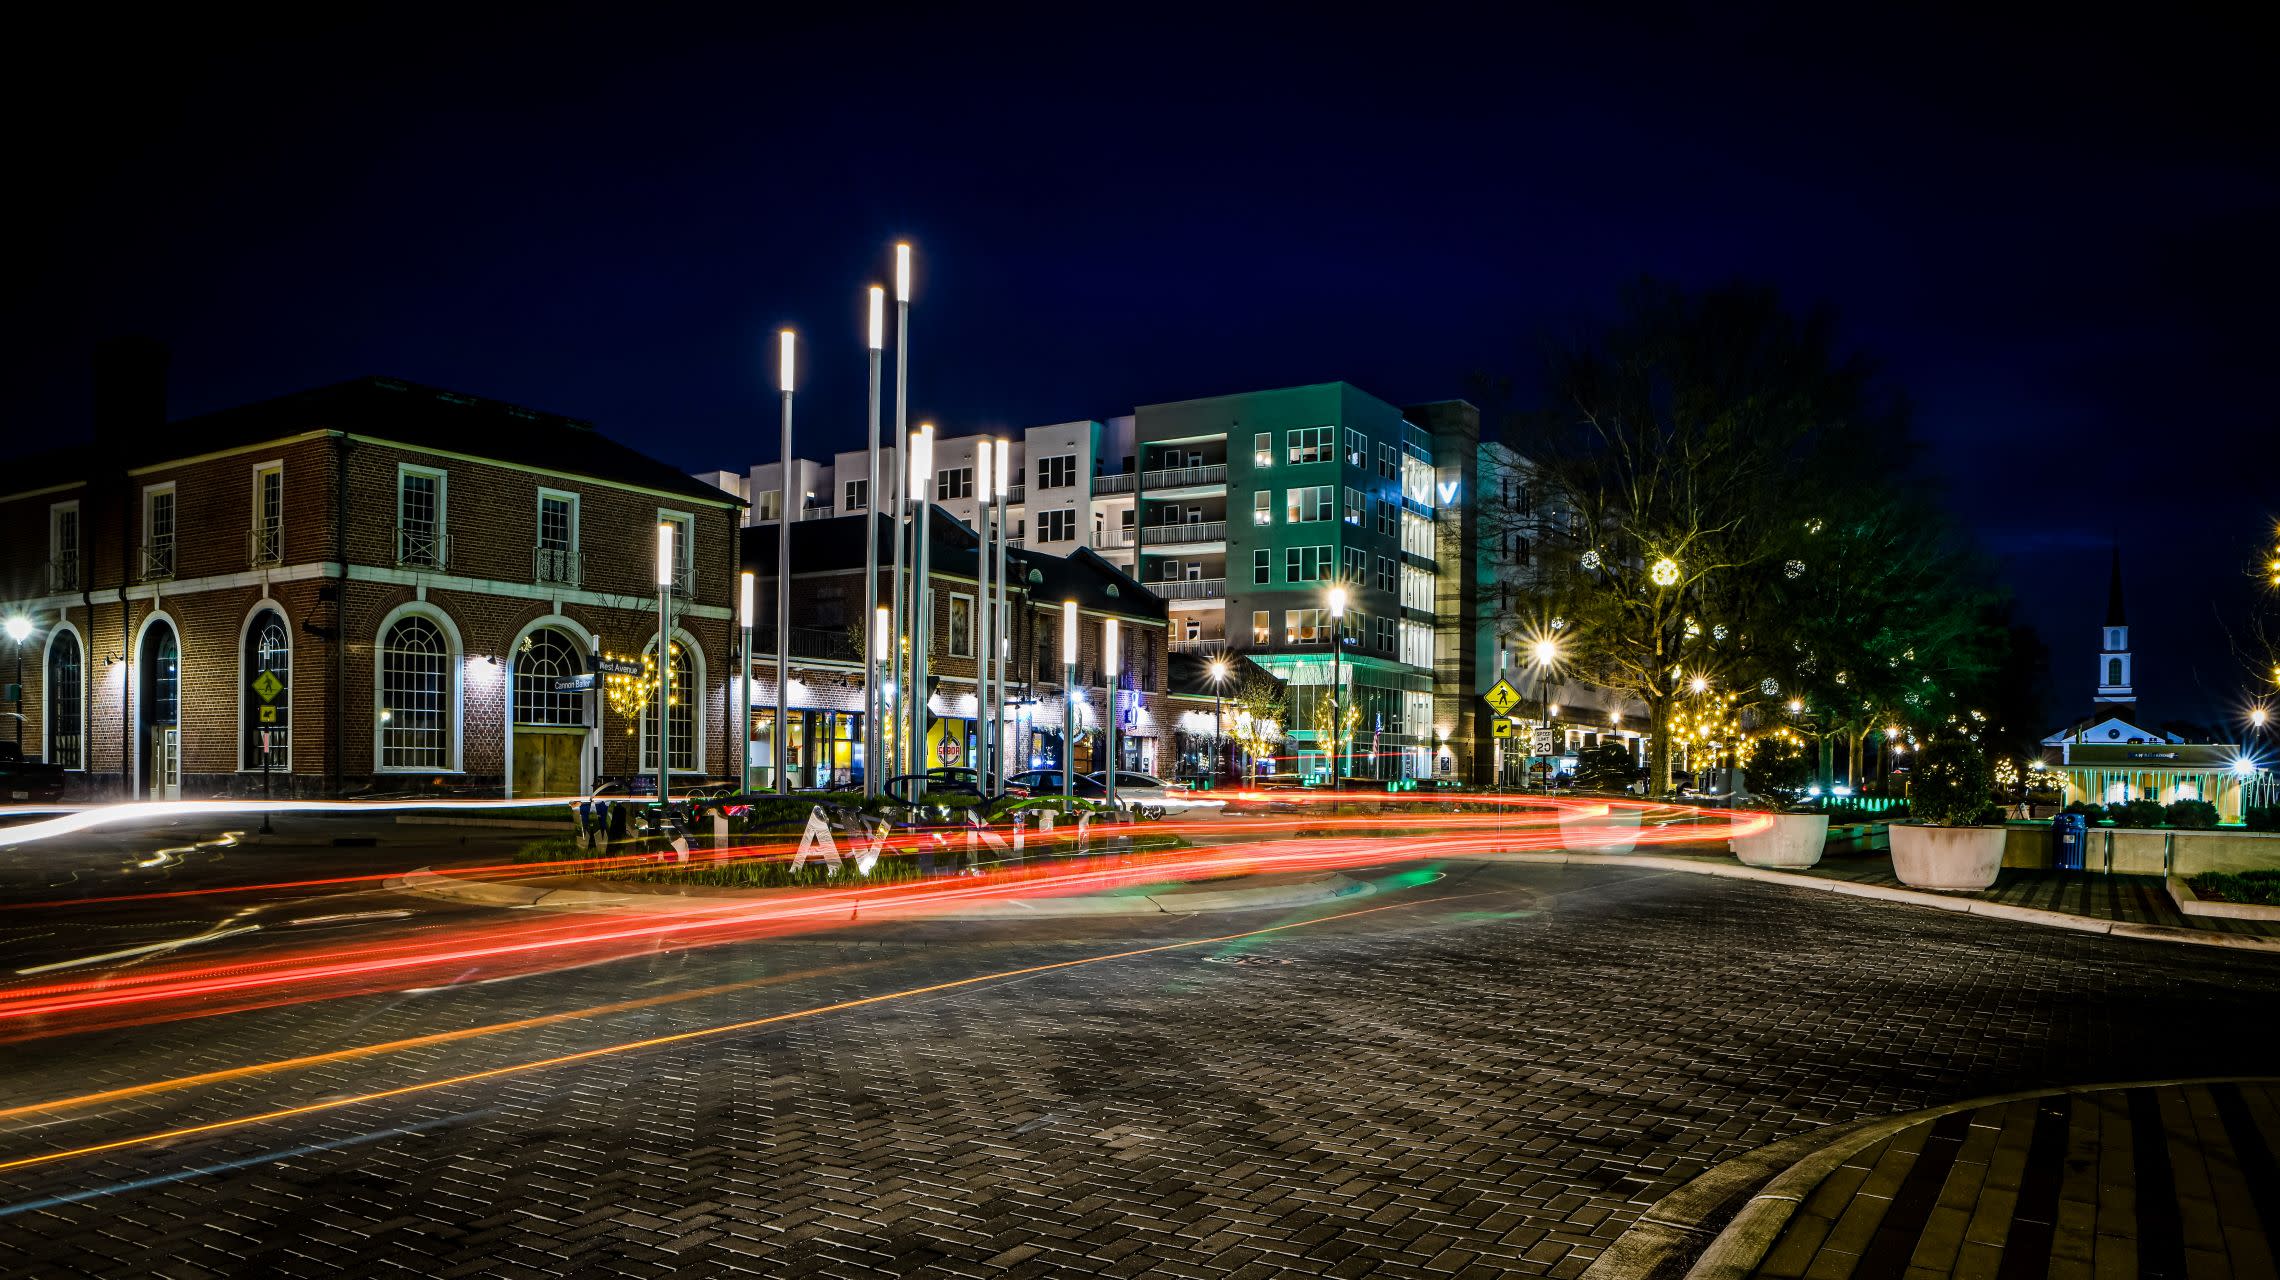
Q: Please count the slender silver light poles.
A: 12